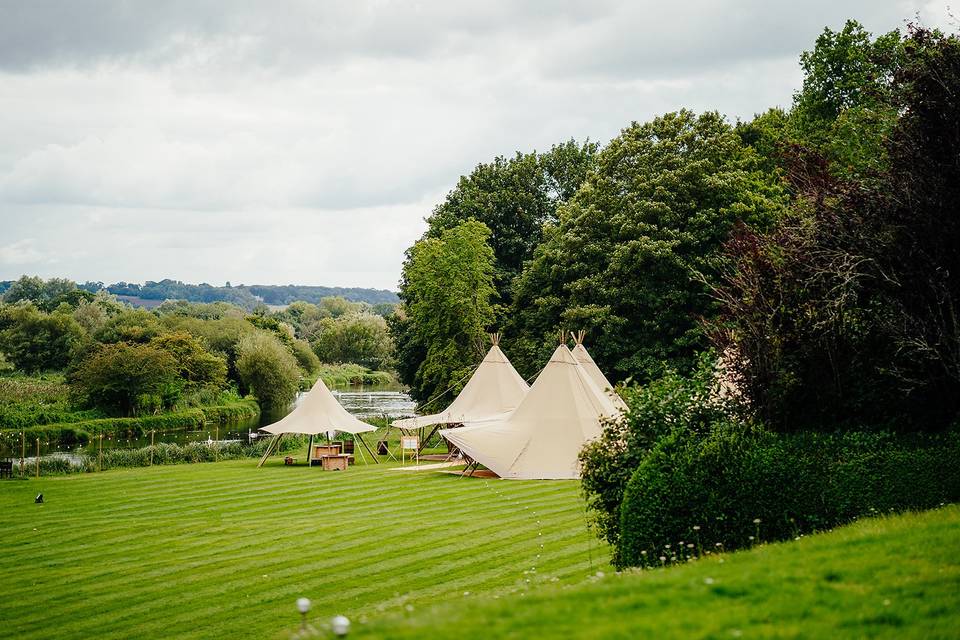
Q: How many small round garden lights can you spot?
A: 2